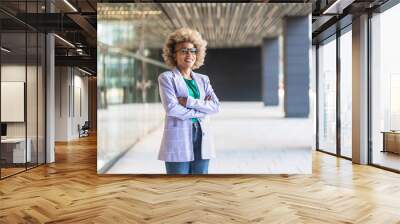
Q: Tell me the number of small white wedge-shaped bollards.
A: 0